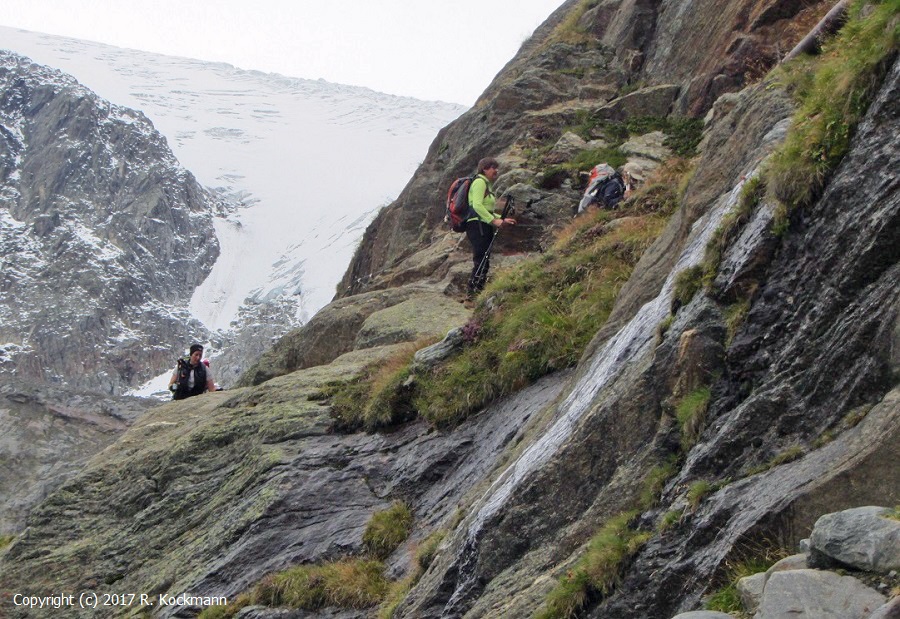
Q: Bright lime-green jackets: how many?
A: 1